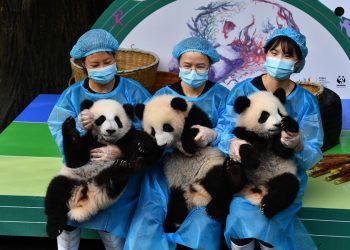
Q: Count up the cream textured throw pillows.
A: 0